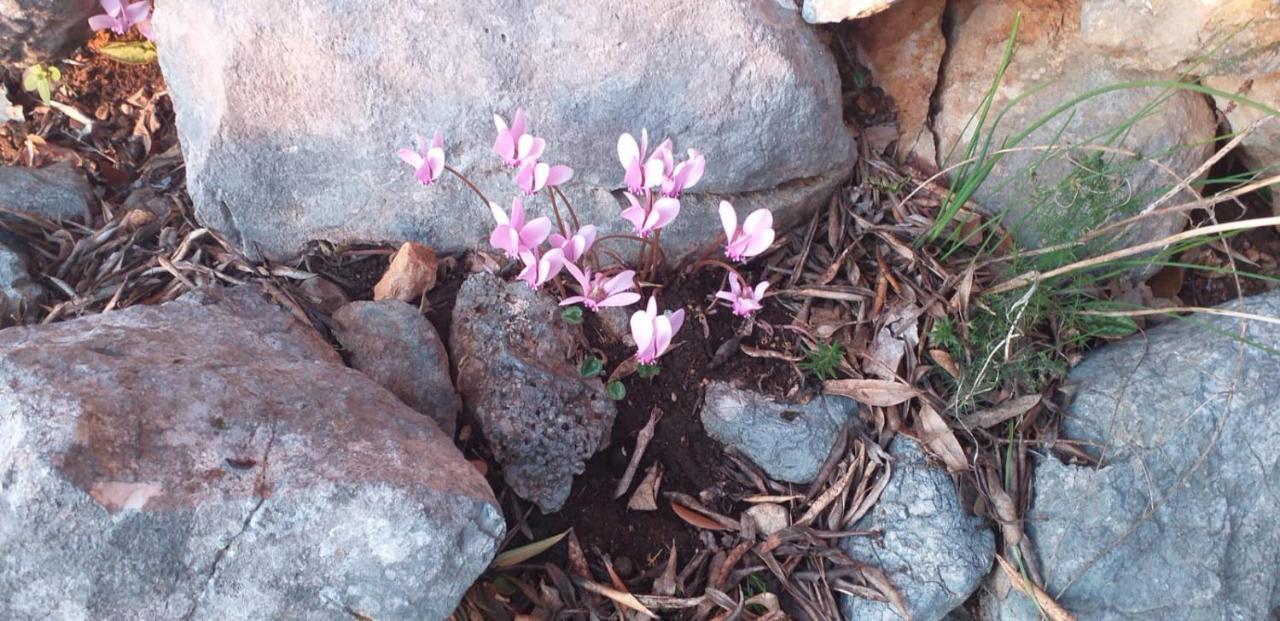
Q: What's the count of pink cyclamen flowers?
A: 14